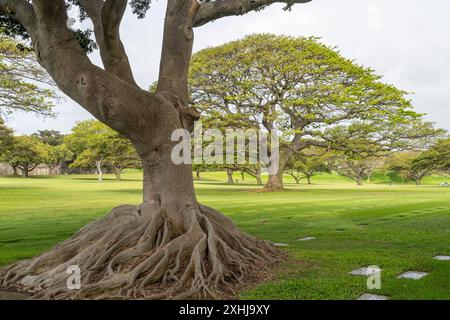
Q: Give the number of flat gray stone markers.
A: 6